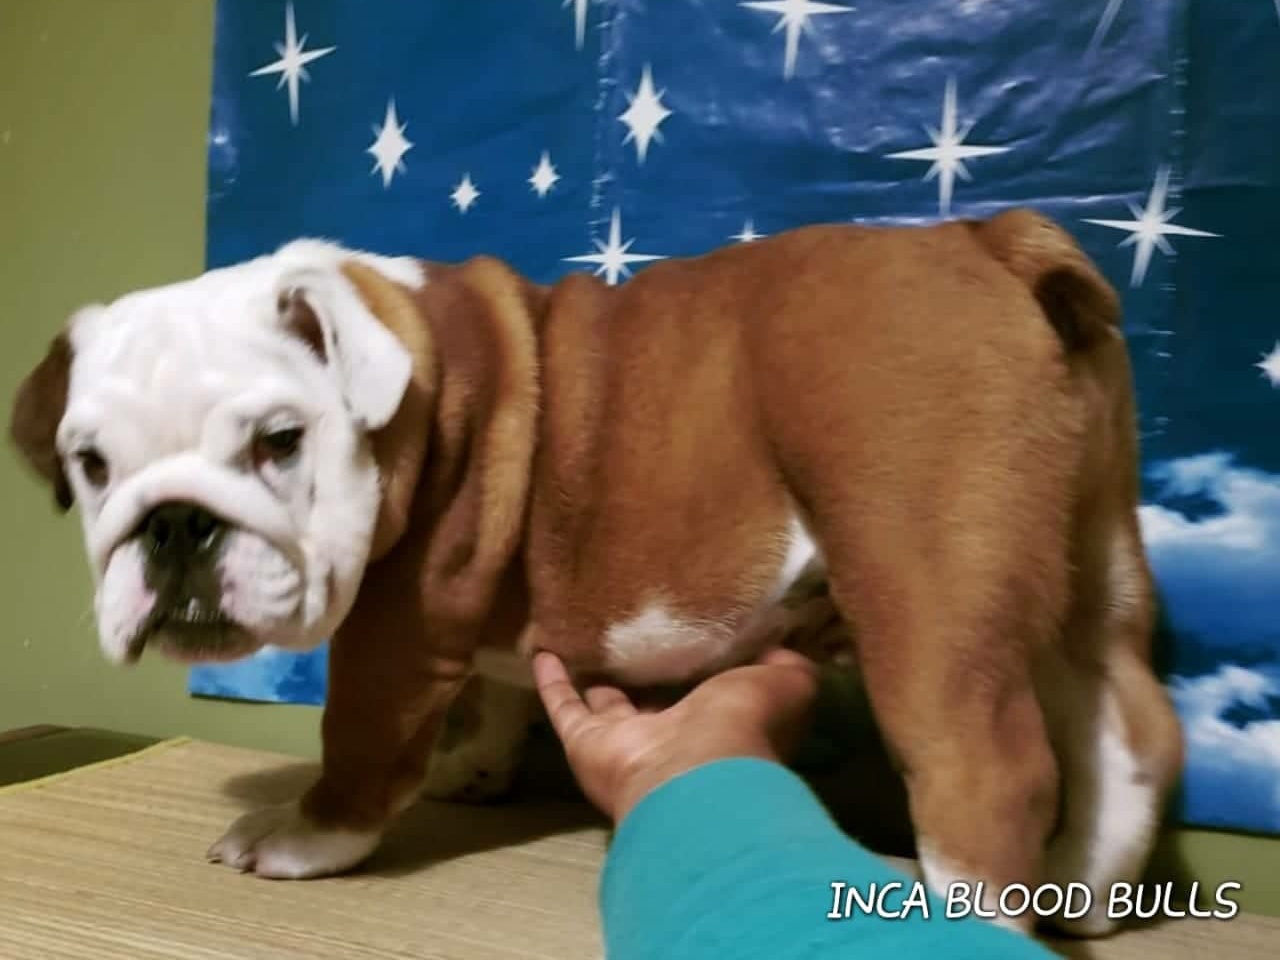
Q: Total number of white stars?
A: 12